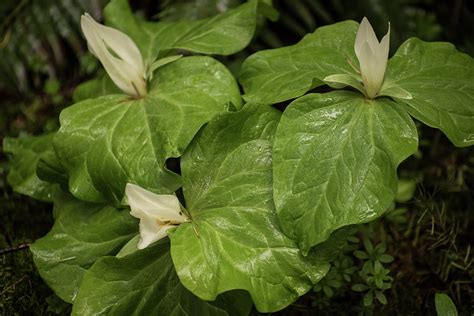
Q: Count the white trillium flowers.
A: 3